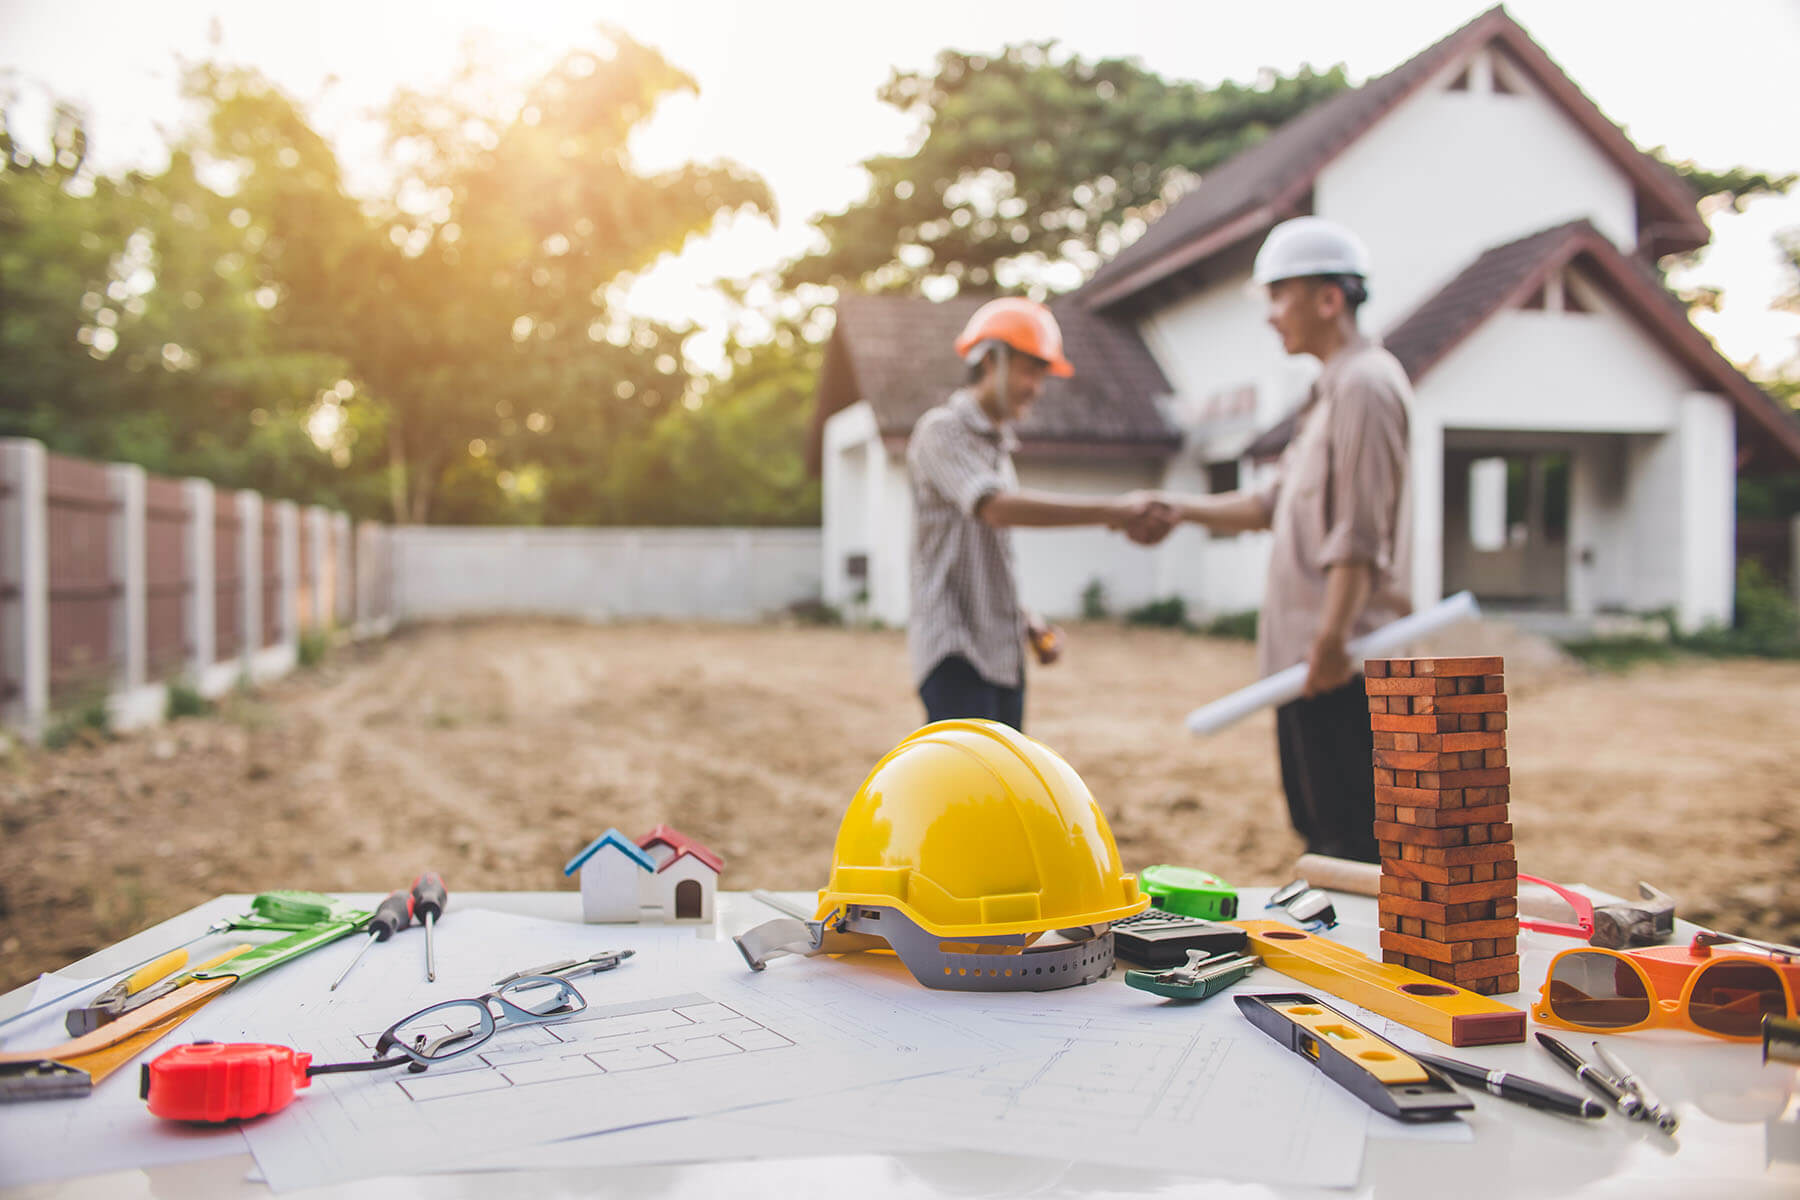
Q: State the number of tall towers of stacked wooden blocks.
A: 1